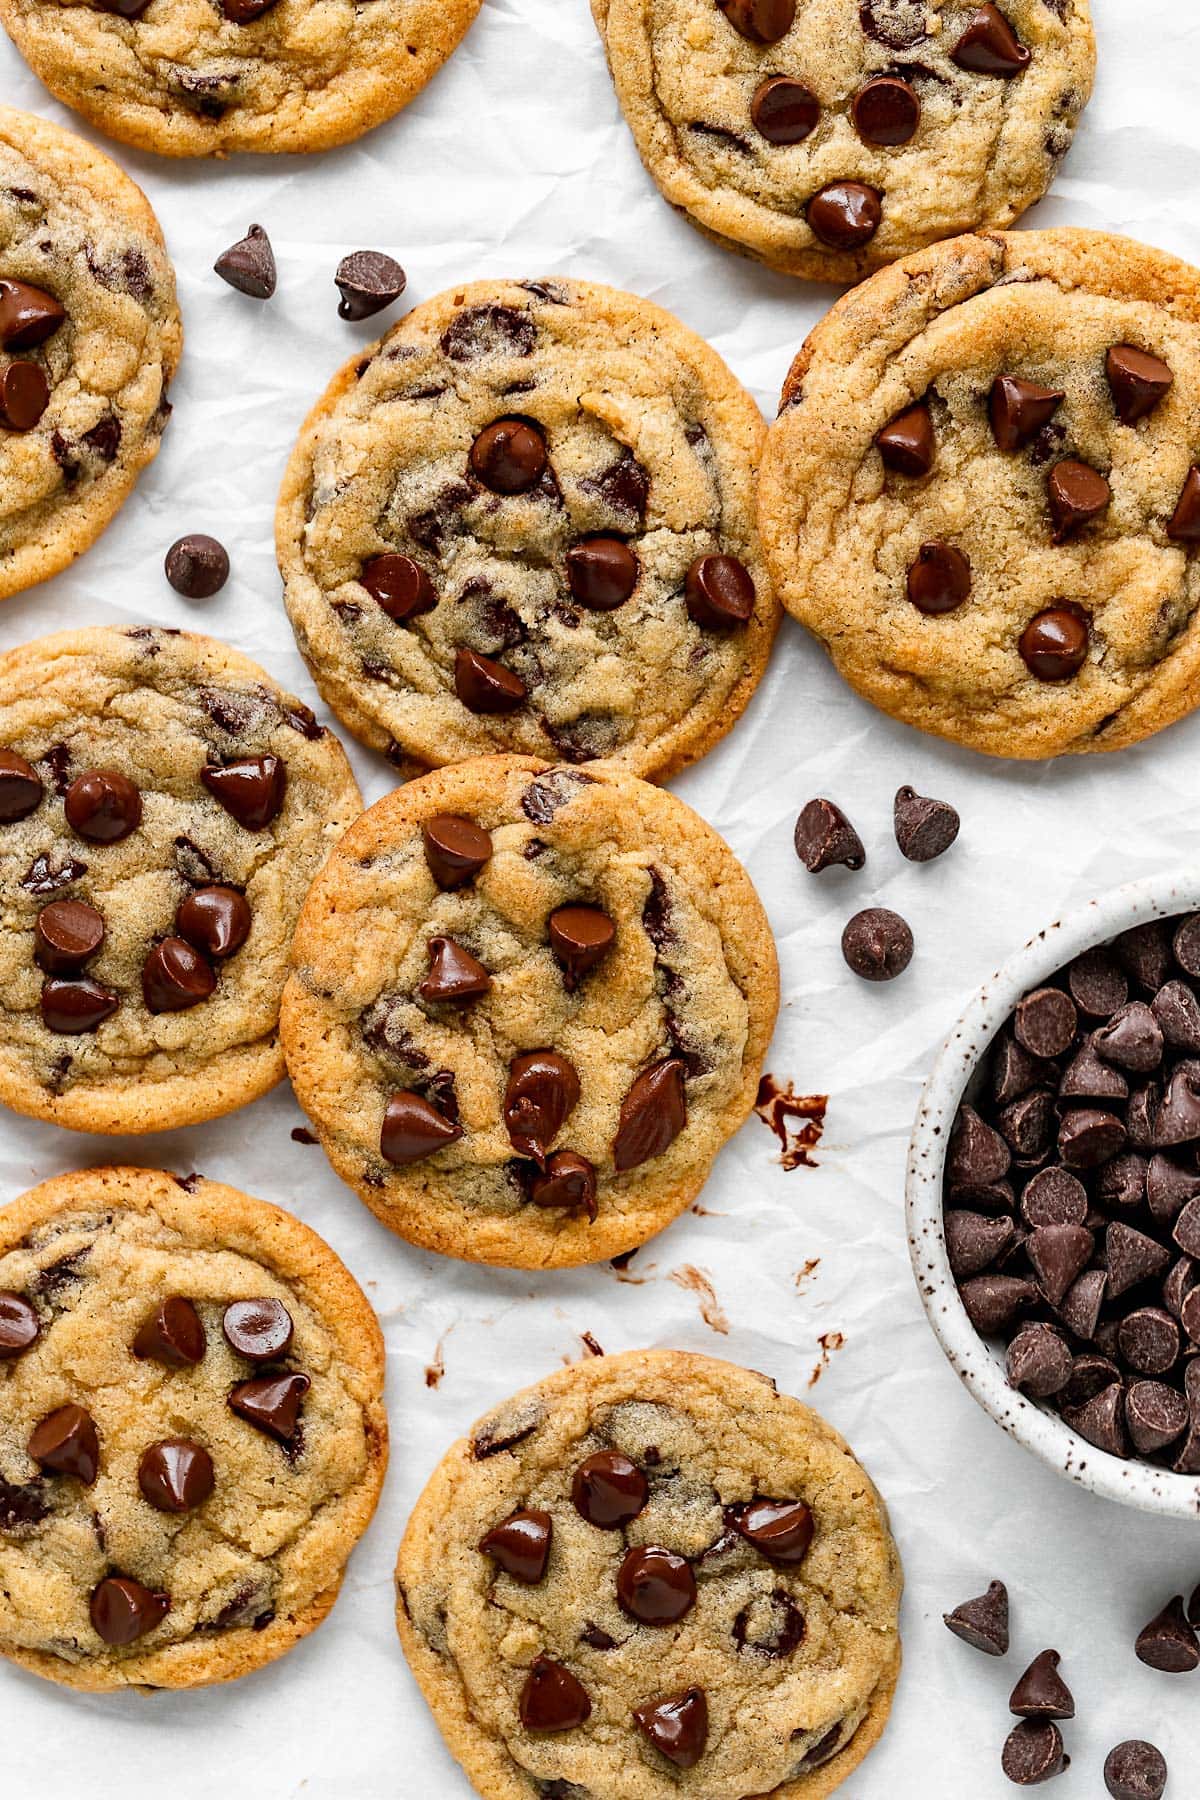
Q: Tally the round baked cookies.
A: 9